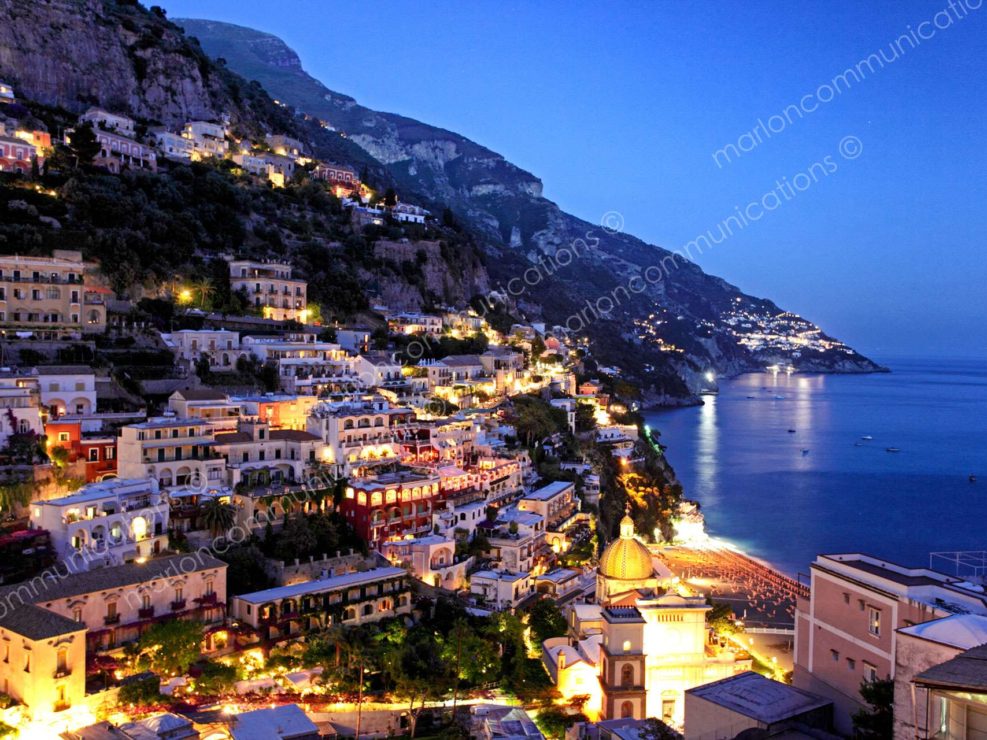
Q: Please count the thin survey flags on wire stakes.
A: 0